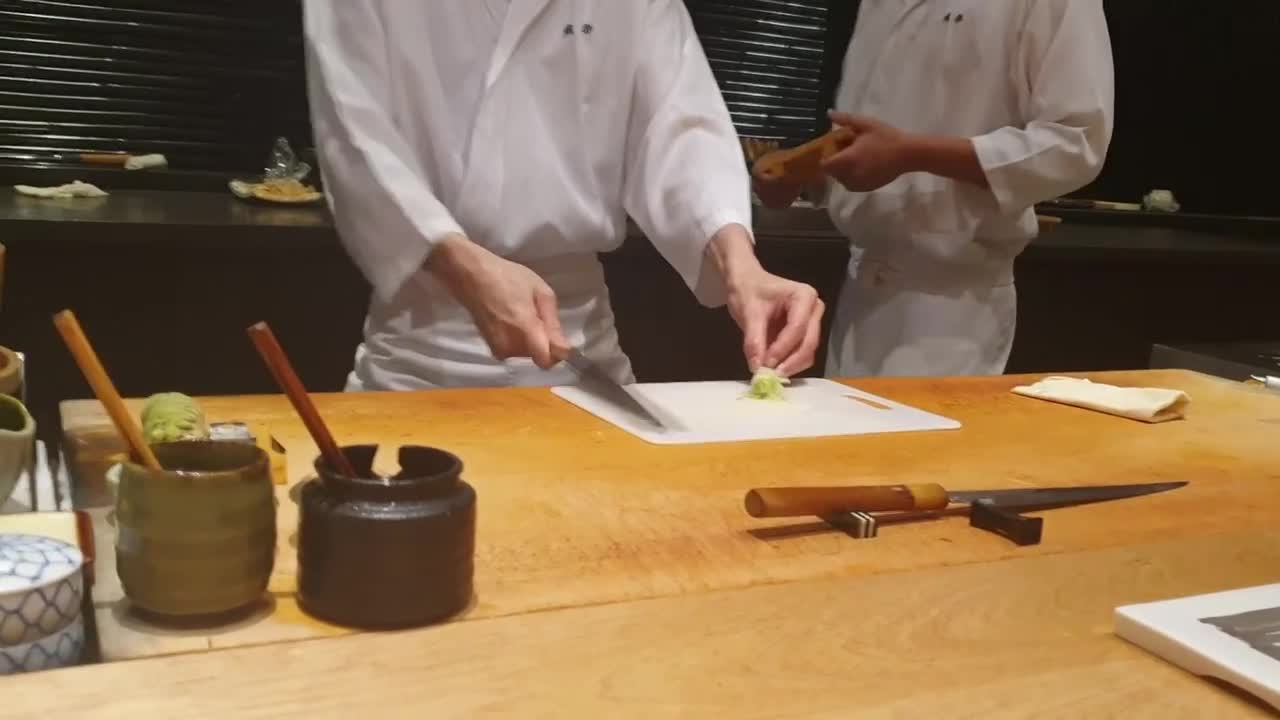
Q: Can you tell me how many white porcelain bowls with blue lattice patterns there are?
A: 2